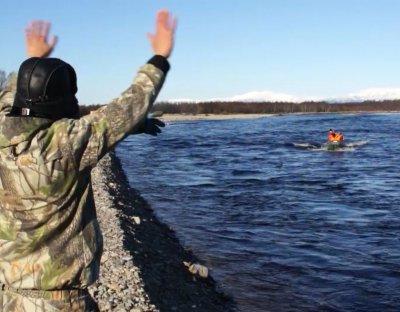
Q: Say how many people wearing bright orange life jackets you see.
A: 2